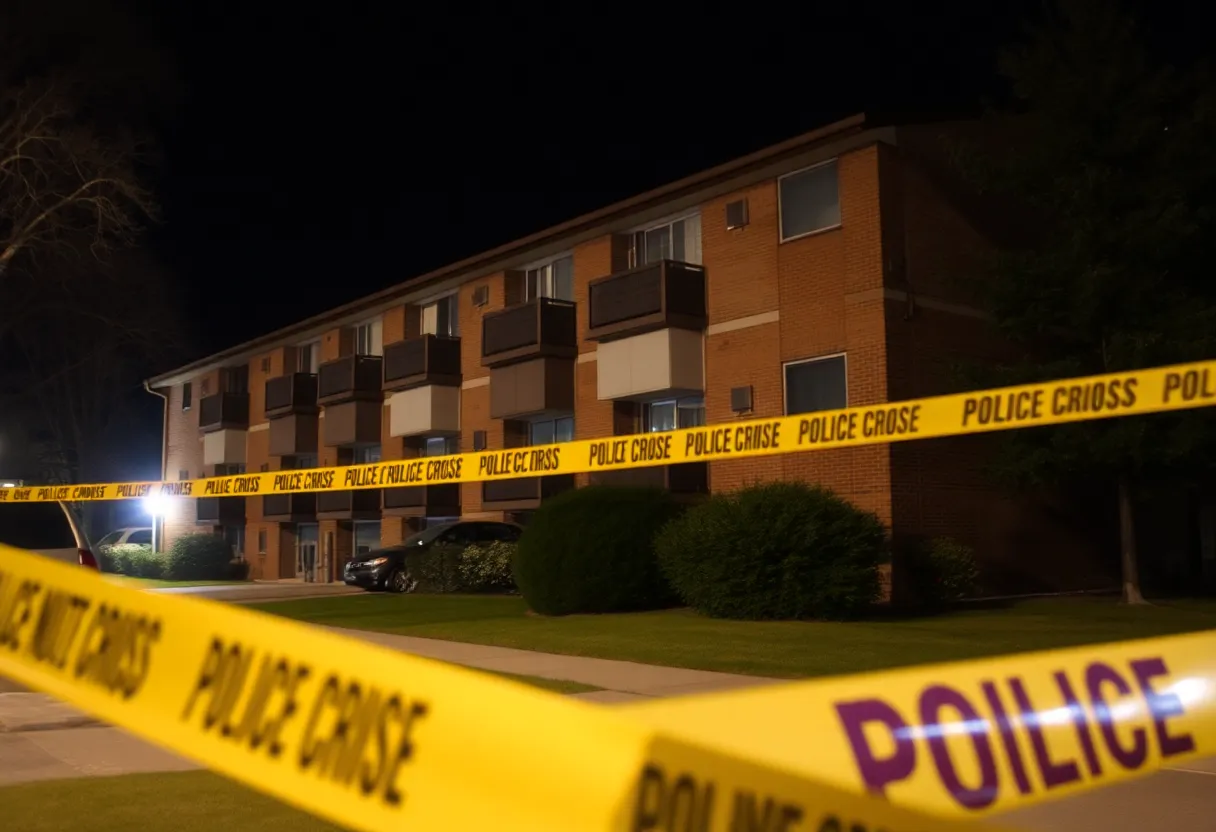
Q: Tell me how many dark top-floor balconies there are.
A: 6